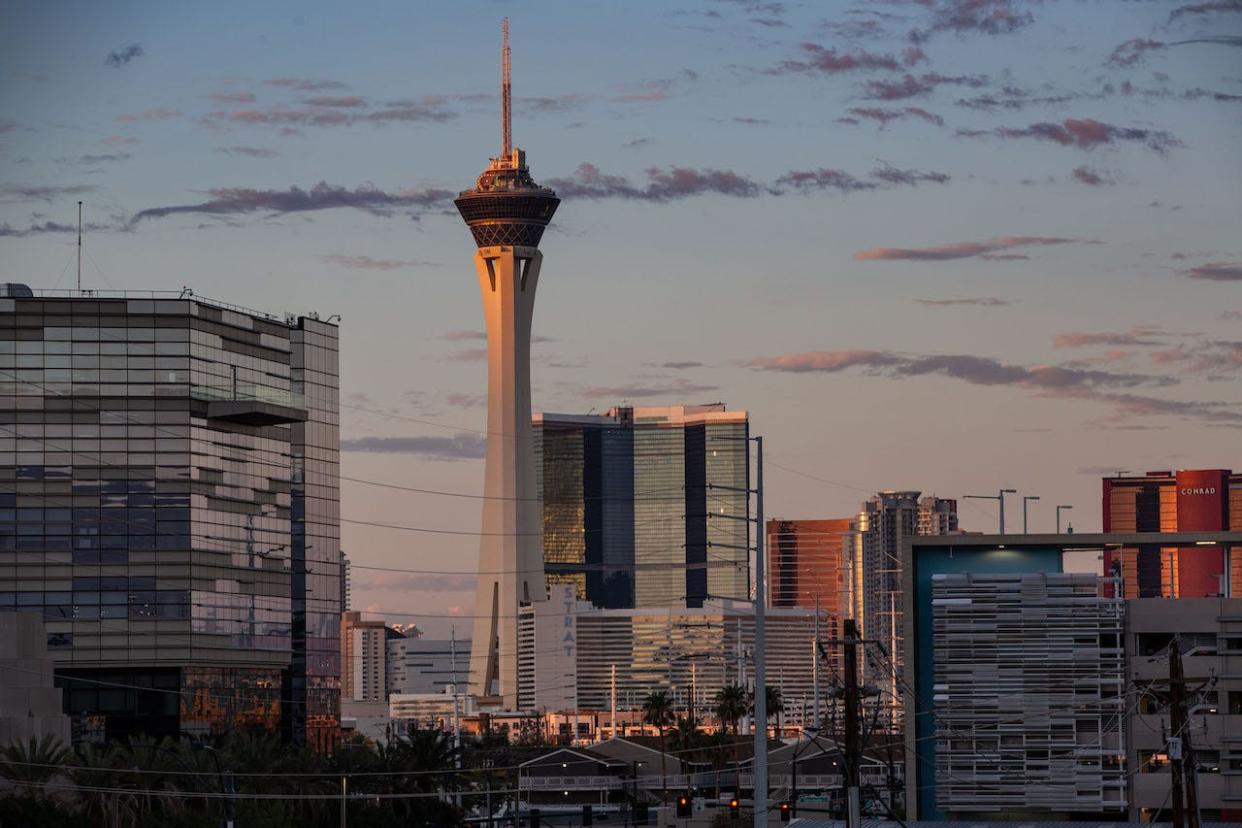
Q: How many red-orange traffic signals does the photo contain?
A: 3